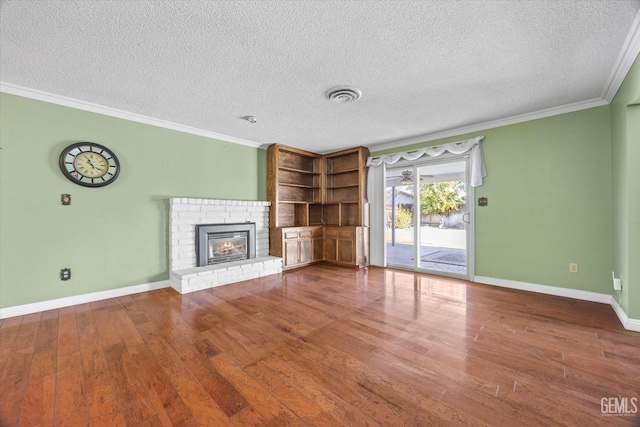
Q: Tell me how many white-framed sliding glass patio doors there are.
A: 1